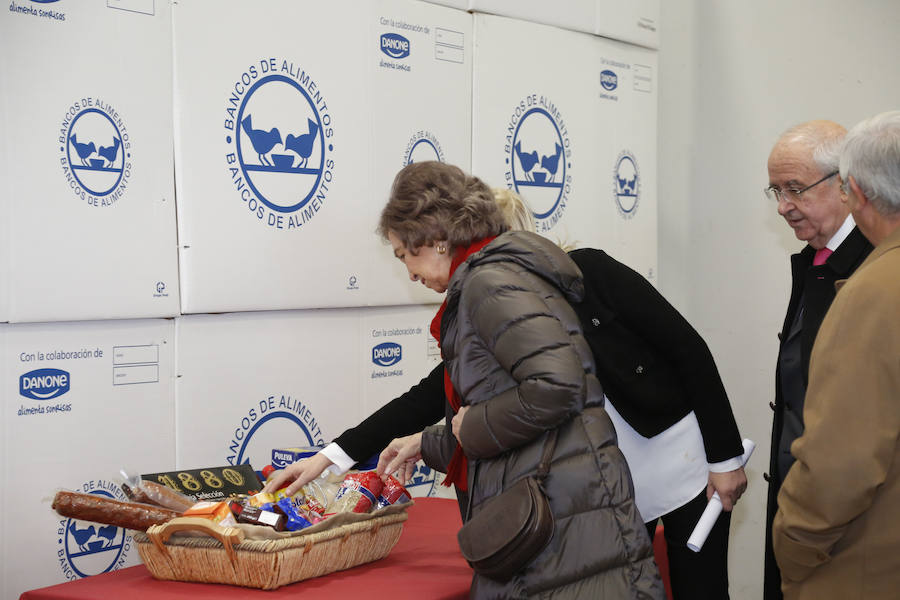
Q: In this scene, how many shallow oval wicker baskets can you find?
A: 1